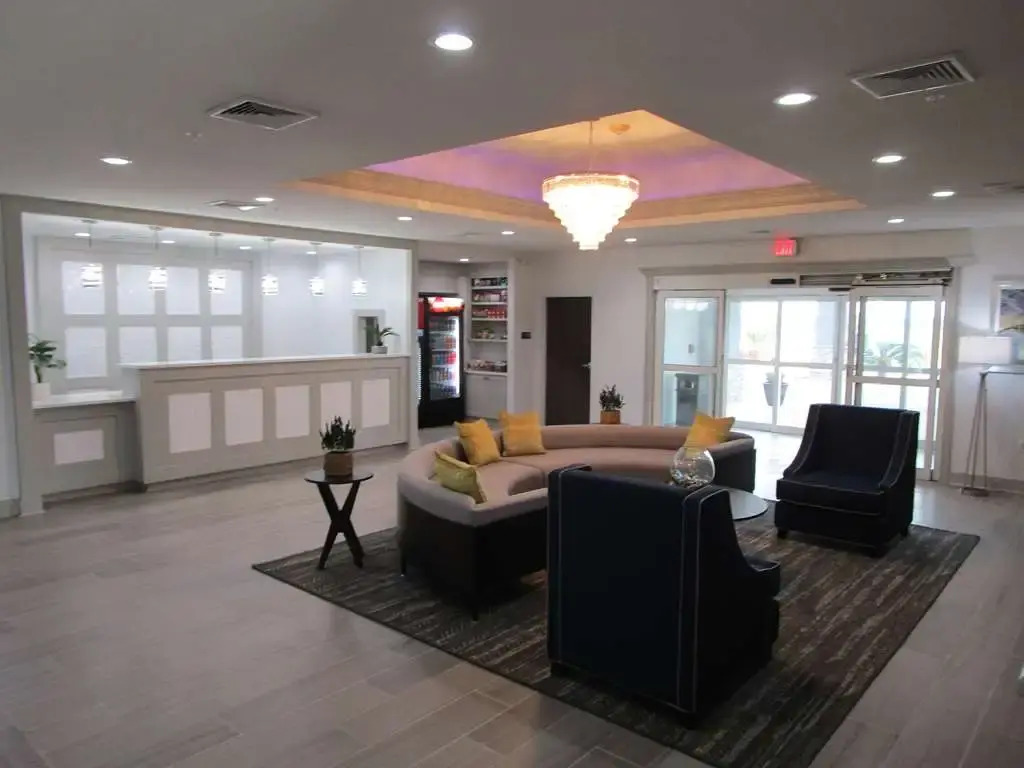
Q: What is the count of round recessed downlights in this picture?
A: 15